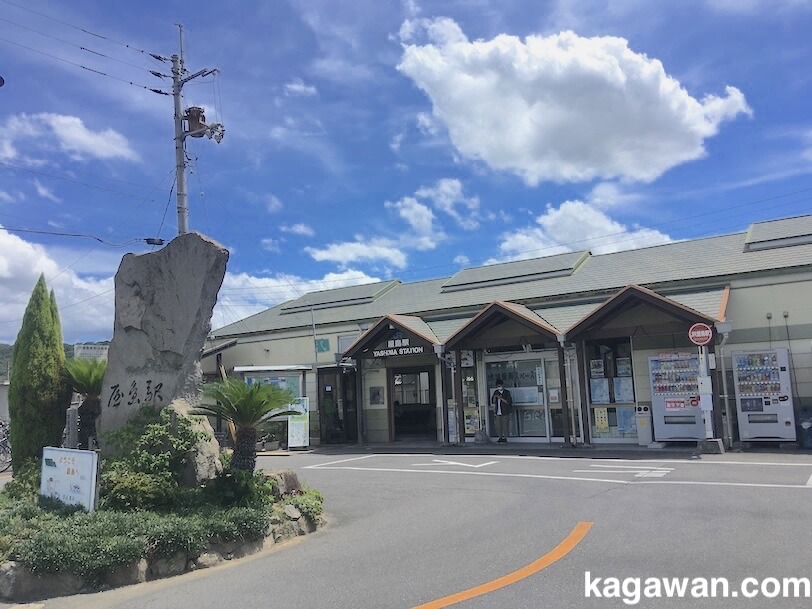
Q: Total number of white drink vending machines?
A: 2